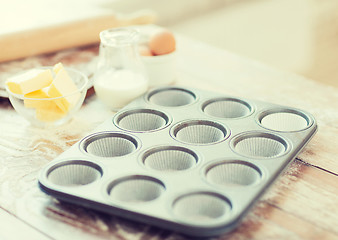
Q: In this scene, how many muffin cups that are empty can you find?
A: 12